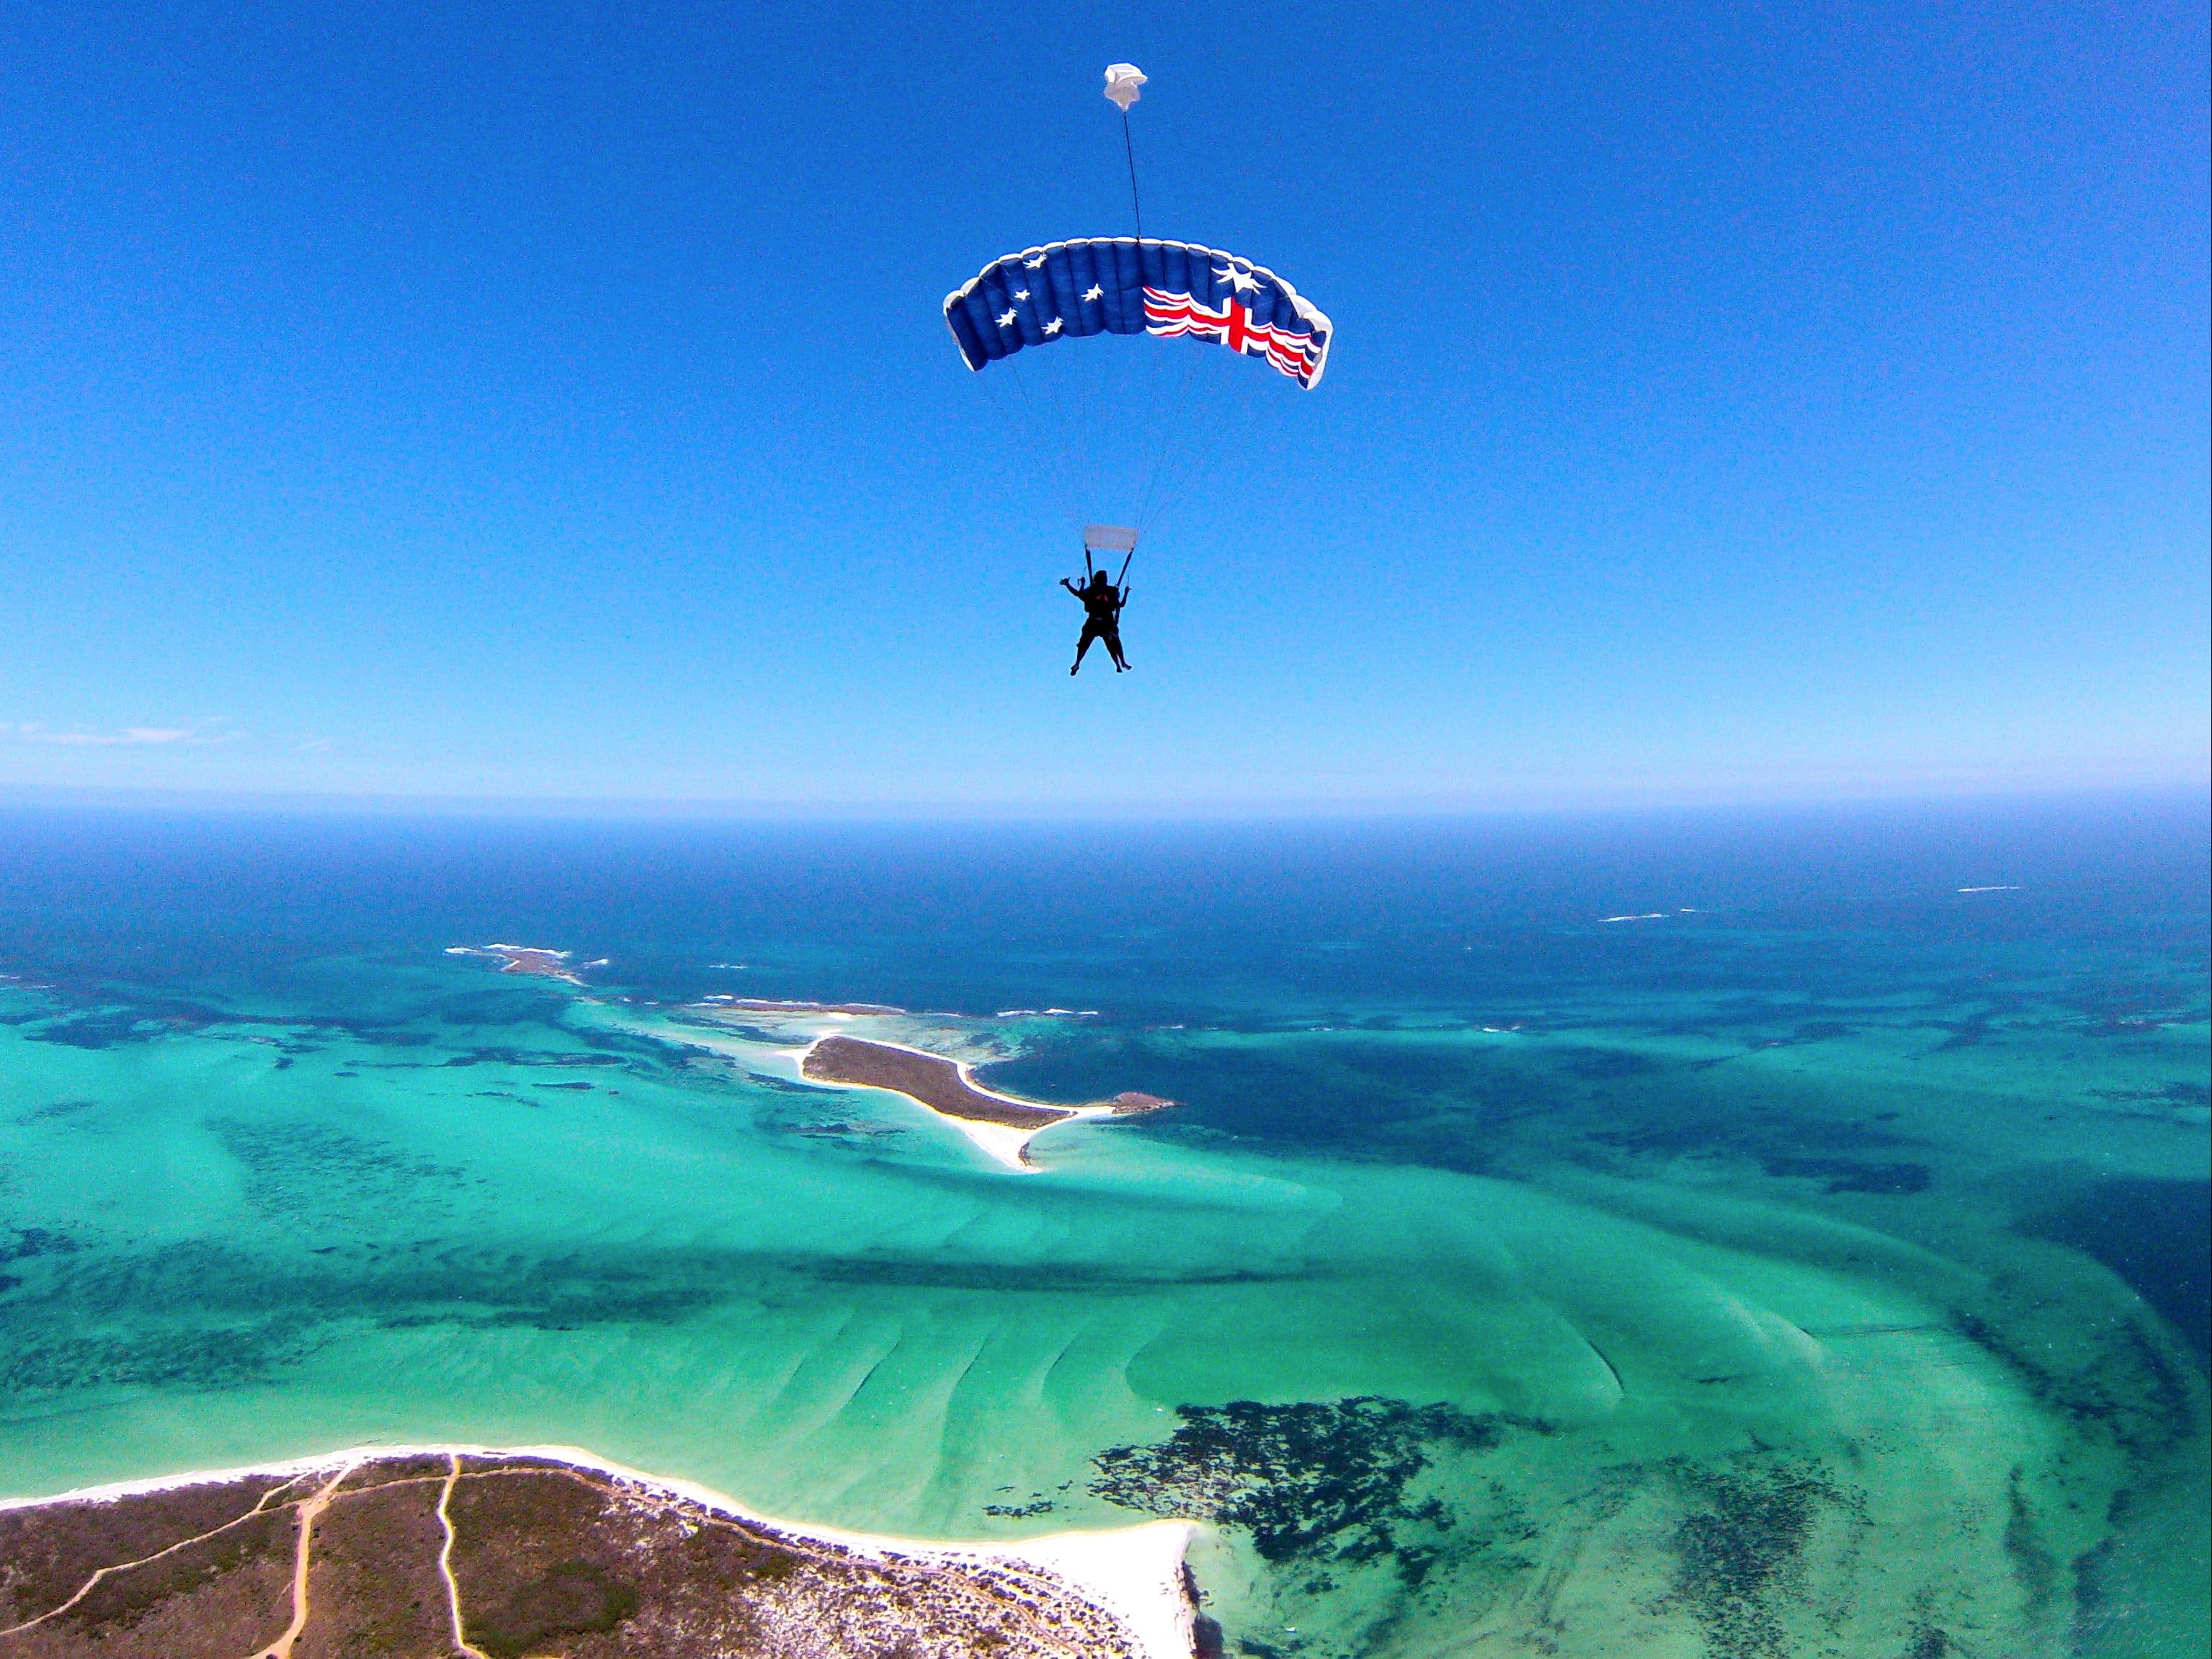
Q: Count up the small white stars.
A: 5